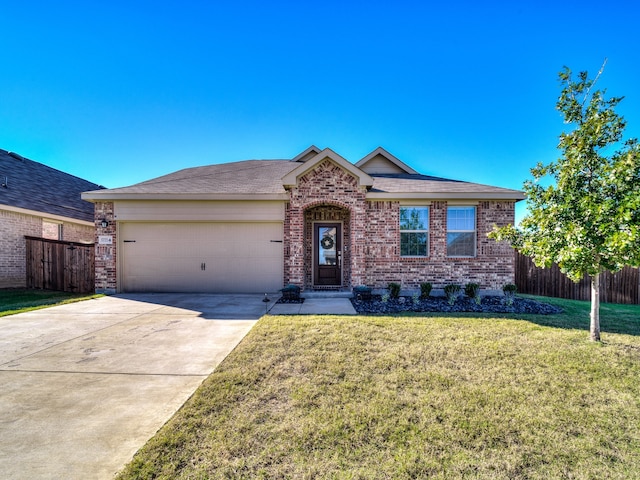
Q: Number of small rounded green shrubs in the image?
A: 5